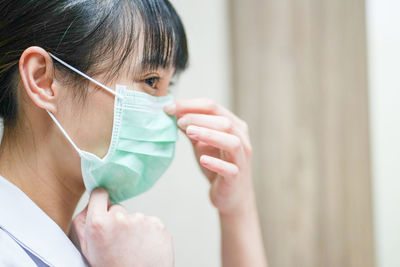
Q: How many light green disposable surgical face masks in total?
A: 1